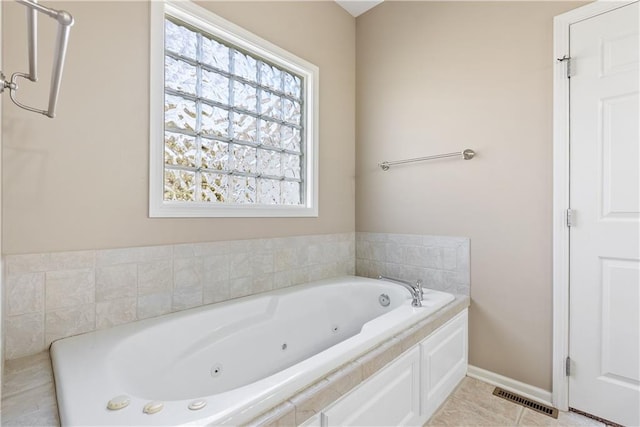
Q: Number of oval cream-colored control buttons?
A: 3